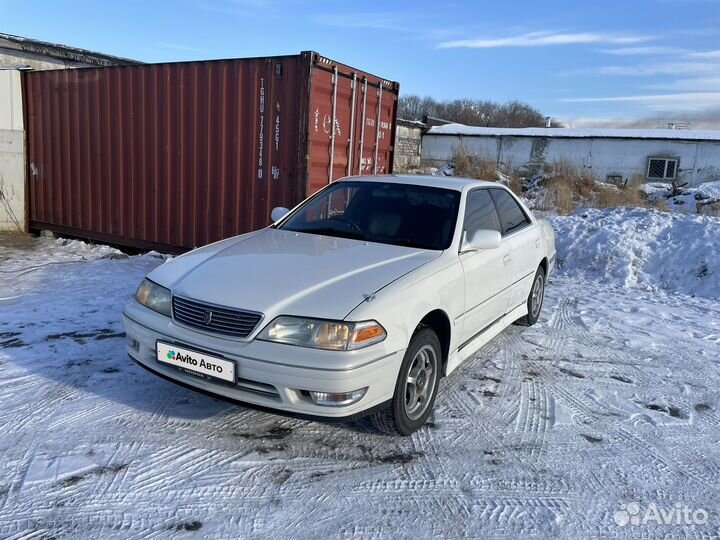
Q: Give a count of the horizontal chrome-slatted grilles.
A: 1